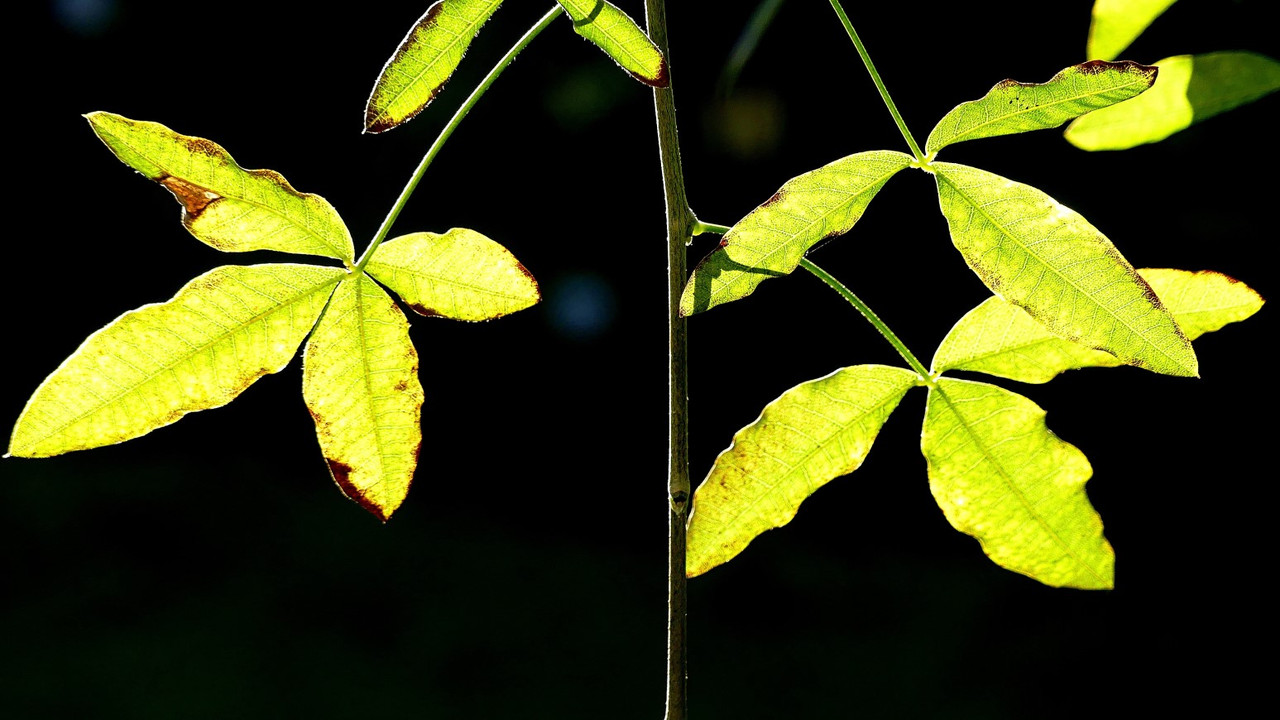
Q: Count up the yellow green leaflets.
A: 14